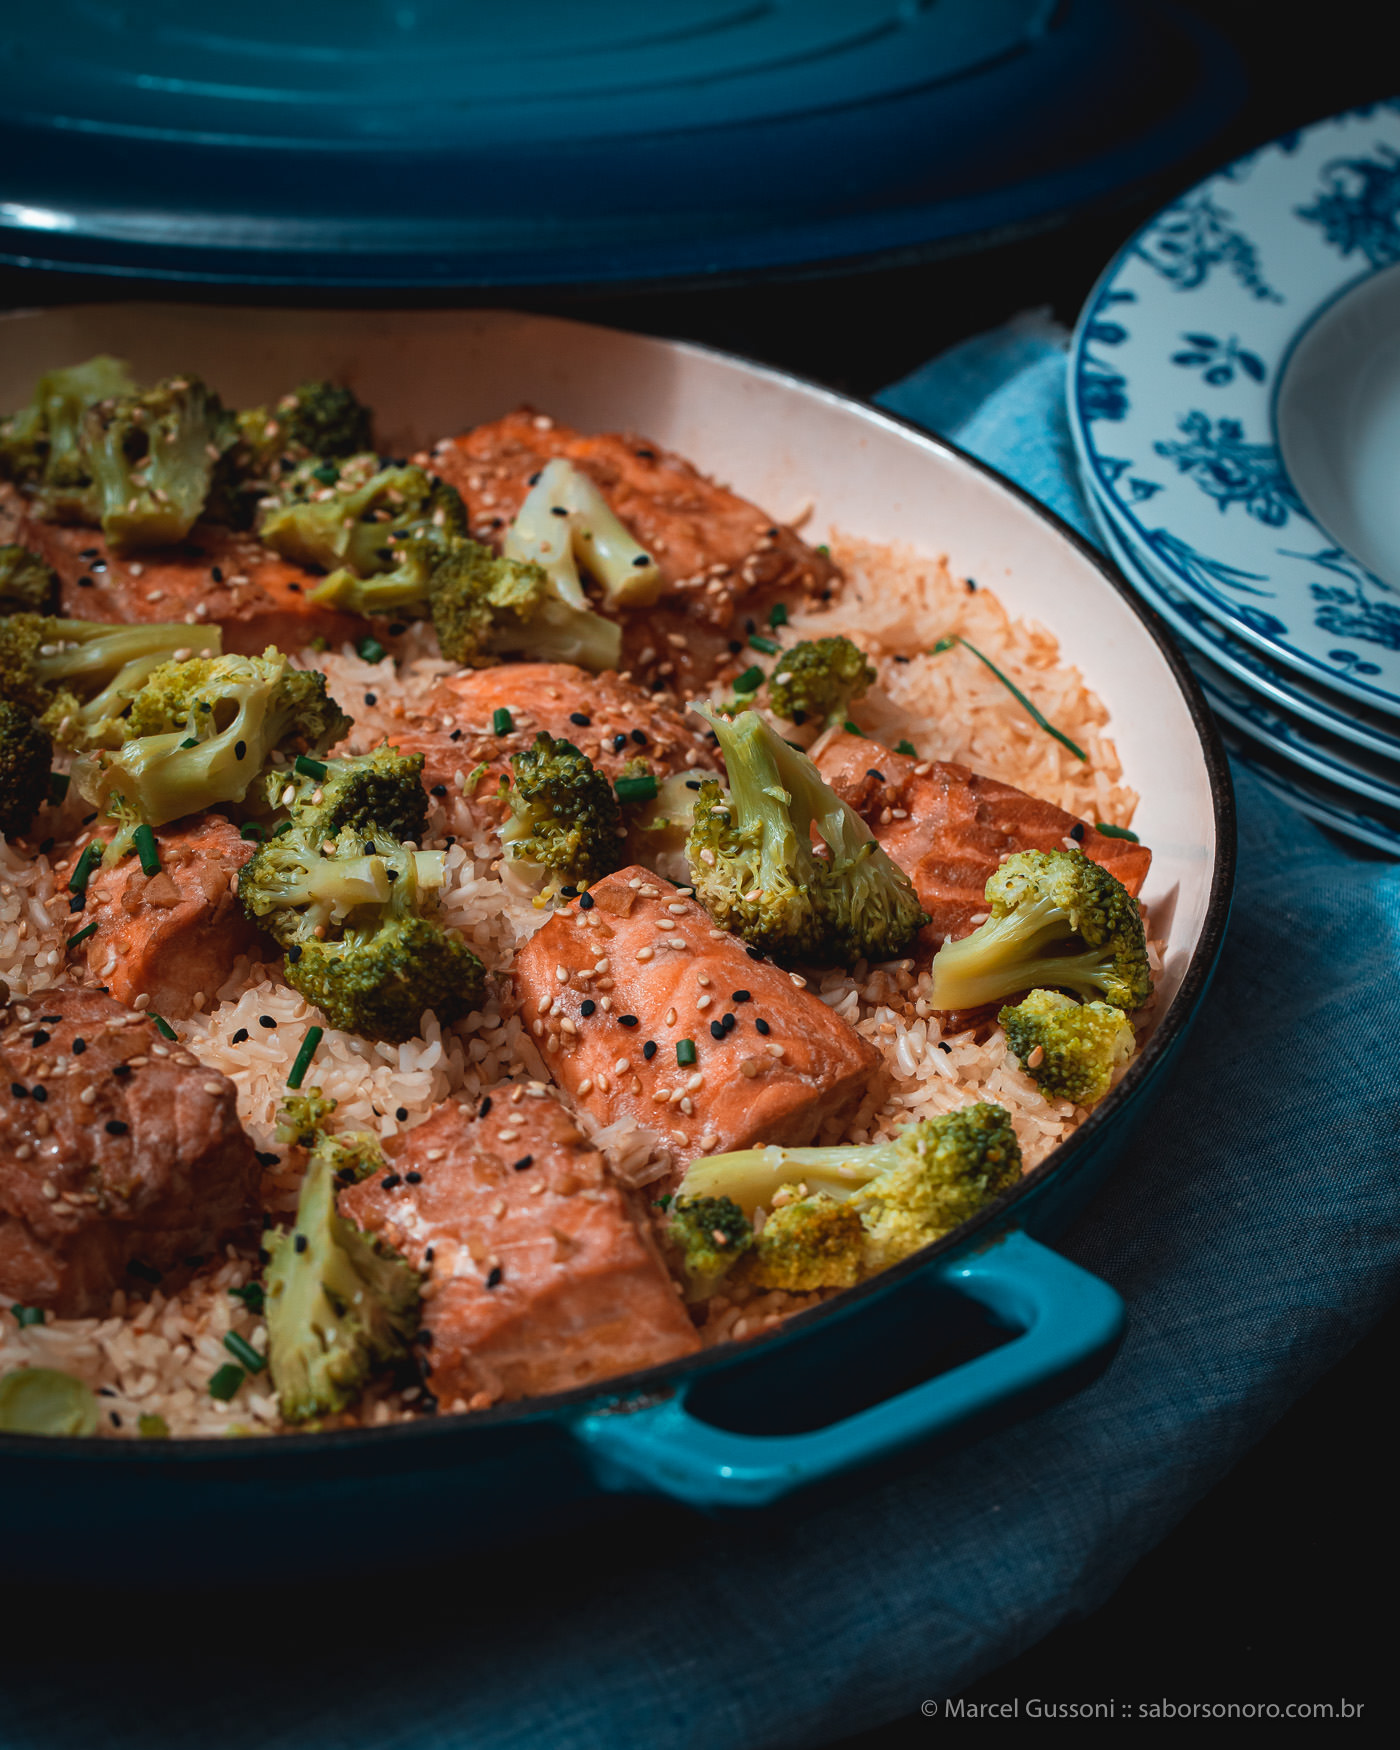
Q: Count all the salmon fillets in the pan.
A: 8